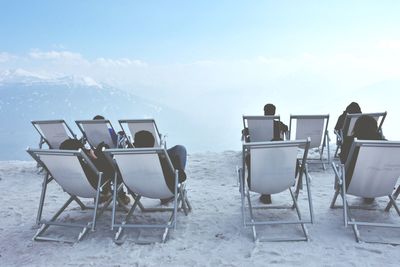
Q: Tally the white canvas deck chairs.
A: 10